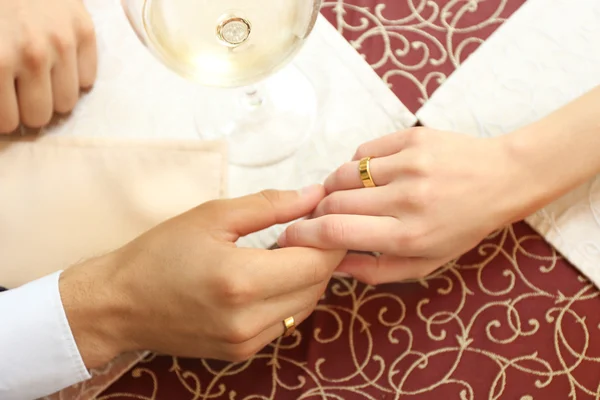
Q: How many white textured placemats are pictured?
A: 2